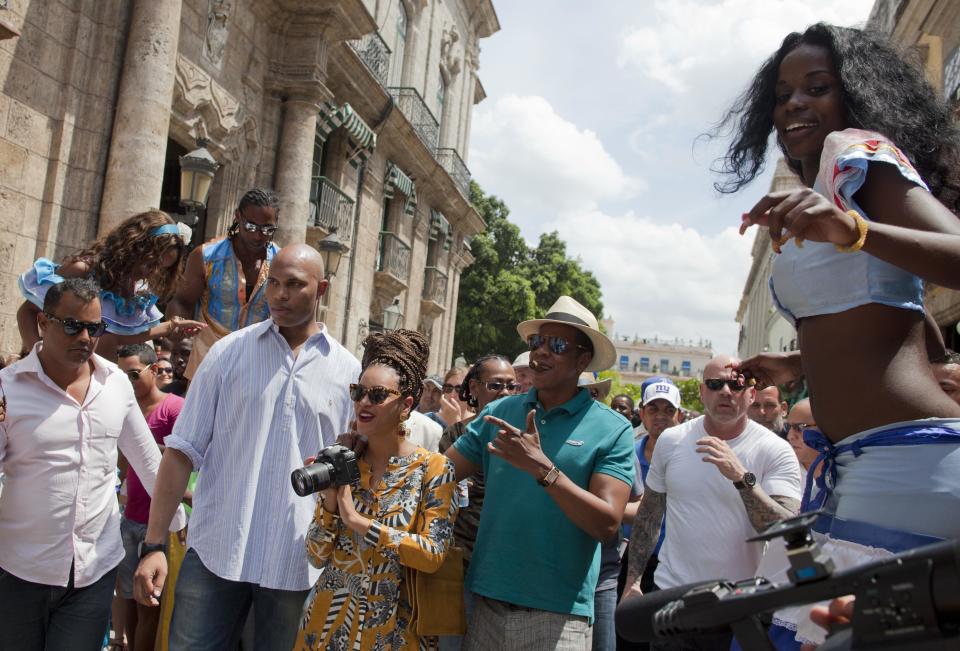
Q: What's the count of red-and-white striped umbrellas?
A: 0